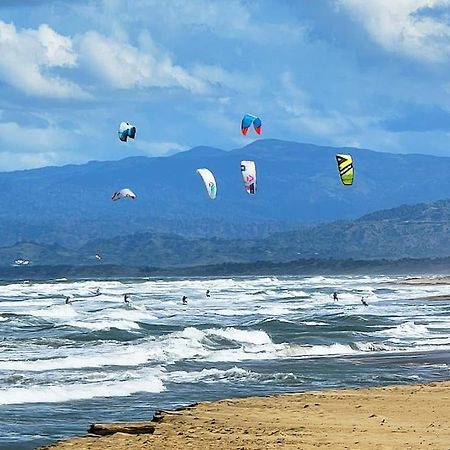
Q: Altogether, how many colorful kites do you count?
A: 6